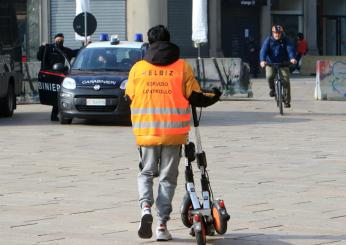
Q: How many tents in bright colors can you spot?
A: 0